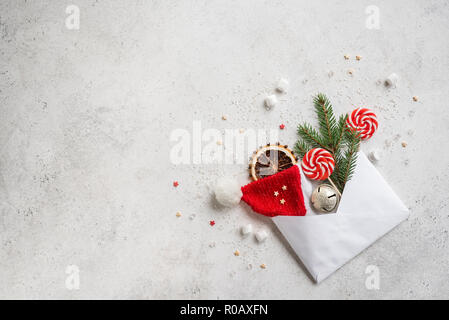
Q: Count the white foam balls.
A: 6